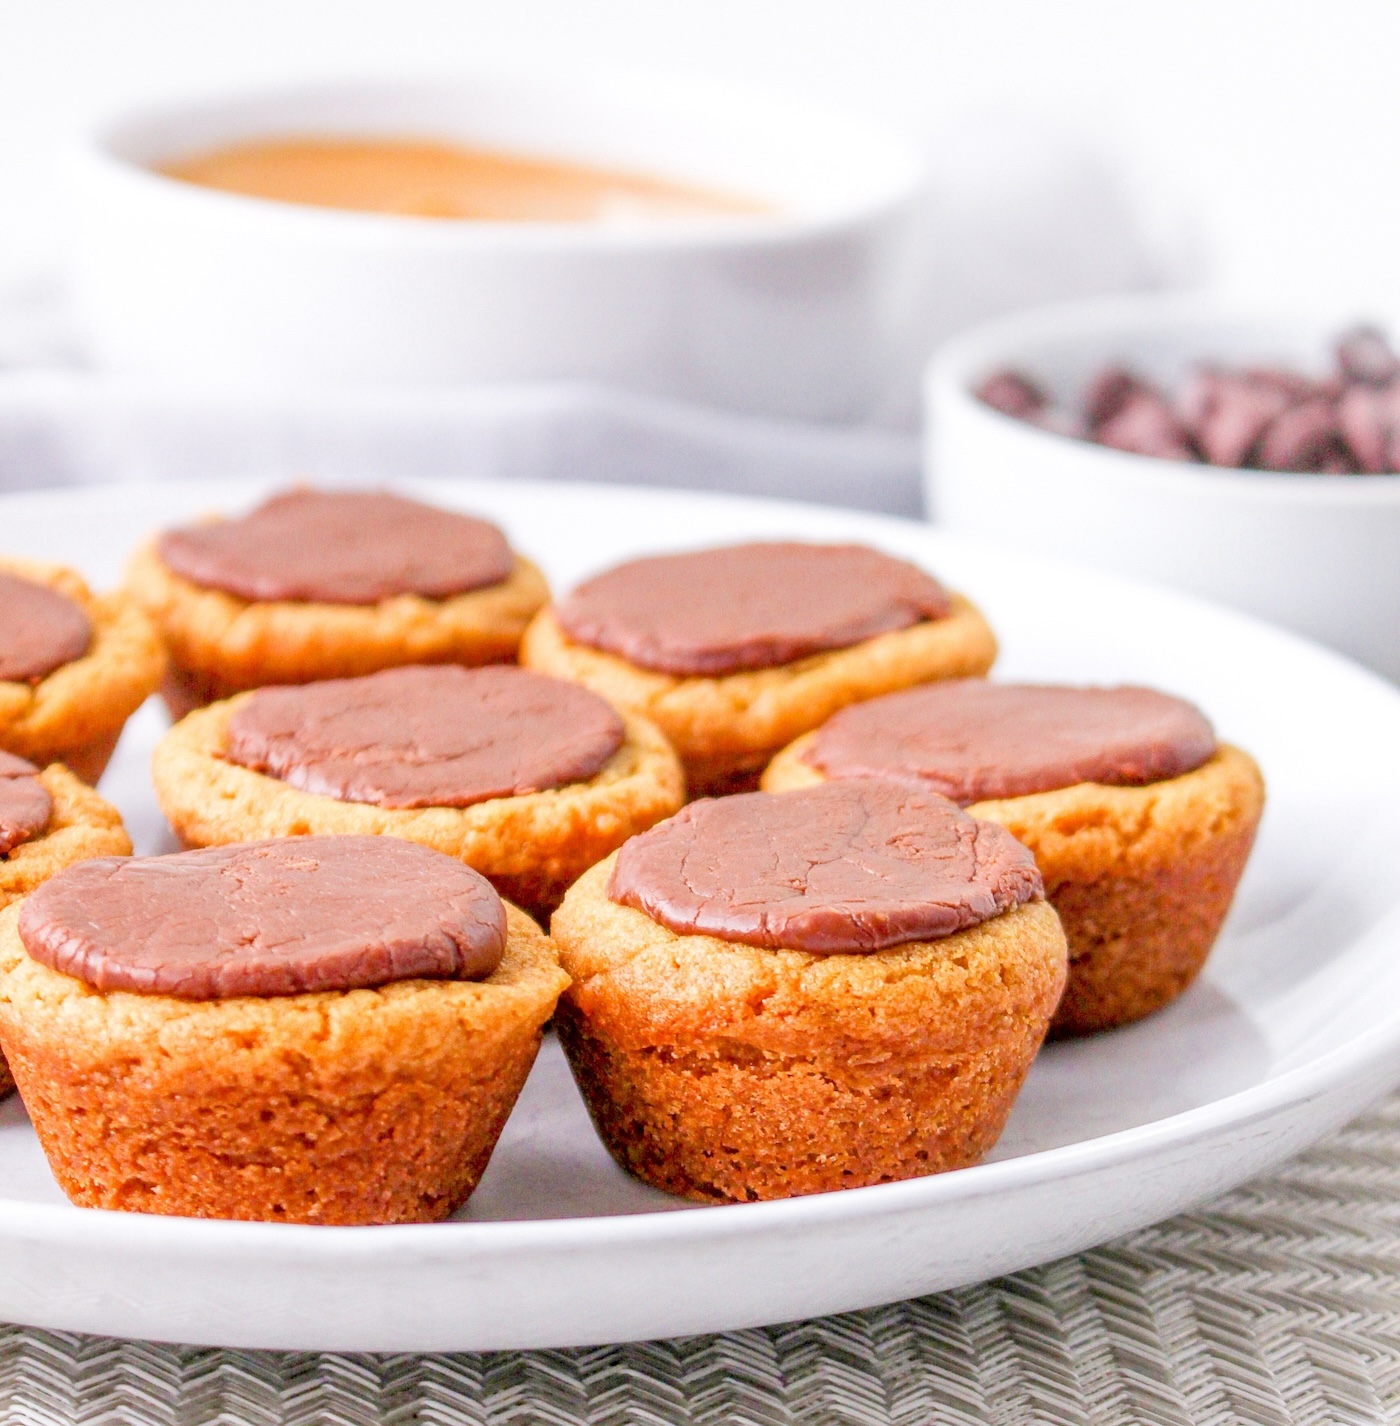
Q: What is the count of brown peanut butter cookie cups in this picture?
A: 8